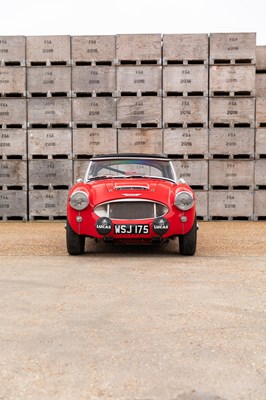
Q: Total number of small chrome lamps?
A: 2